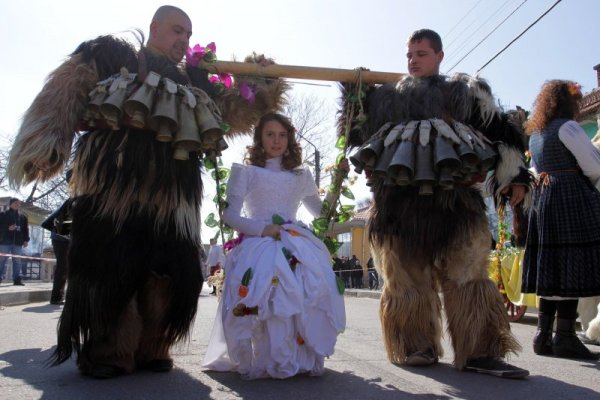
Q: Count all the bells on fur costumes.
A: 14